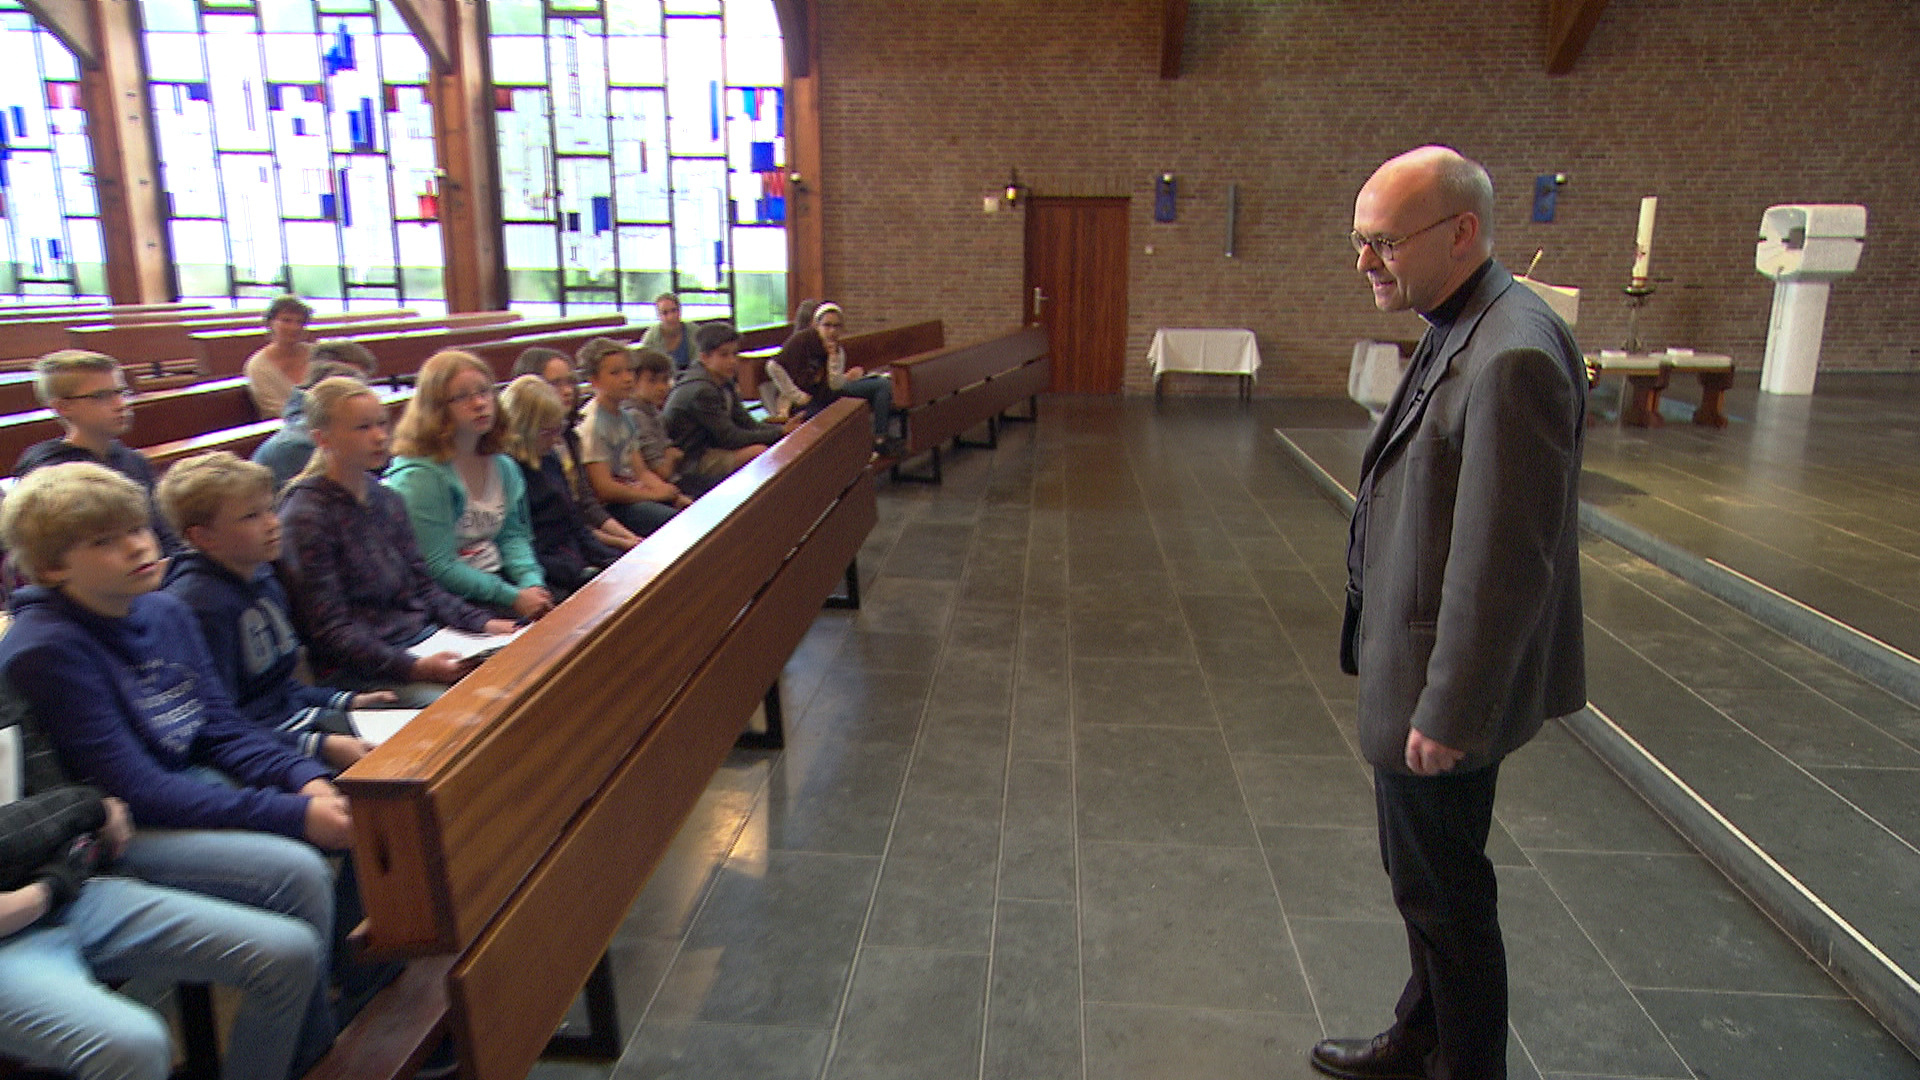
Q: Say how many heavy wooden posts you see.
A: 3